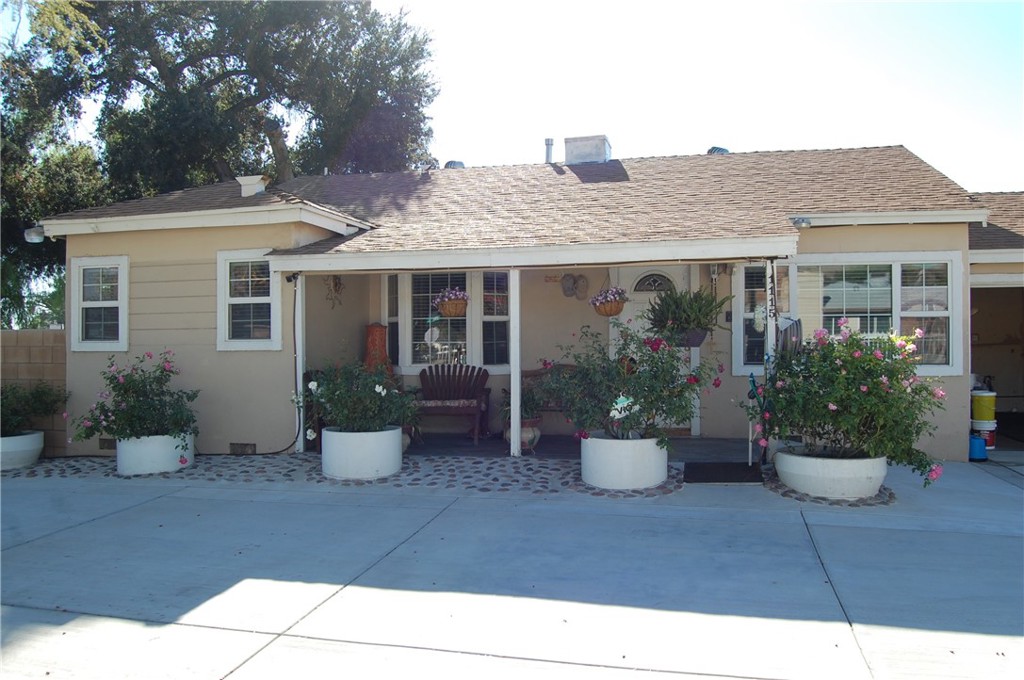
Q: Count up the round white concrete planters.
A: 5